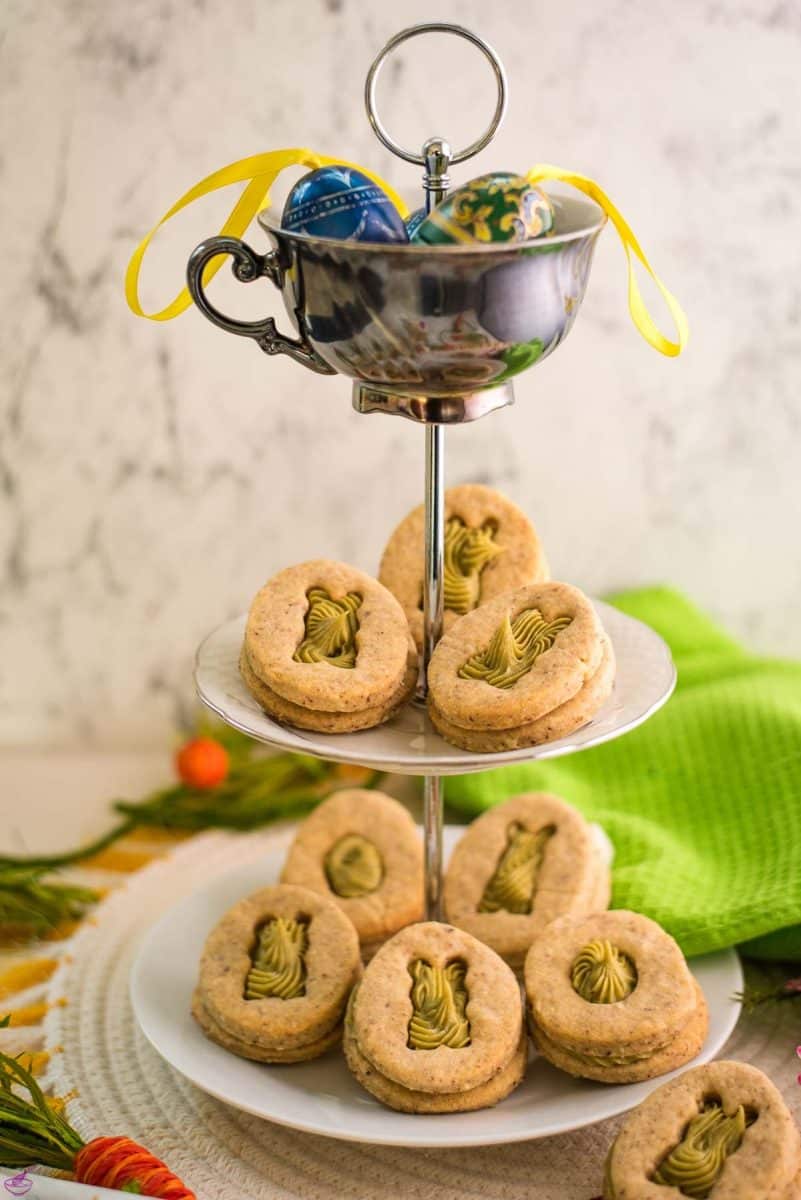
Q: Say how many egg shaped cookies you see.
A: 9